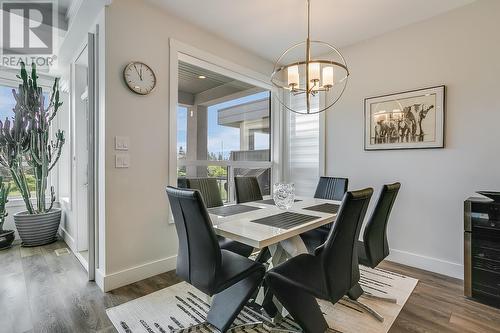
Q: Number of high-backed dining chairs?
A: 6